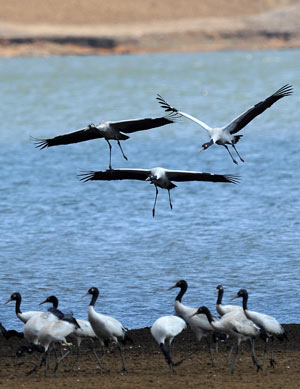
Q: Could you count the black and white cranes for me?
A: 13